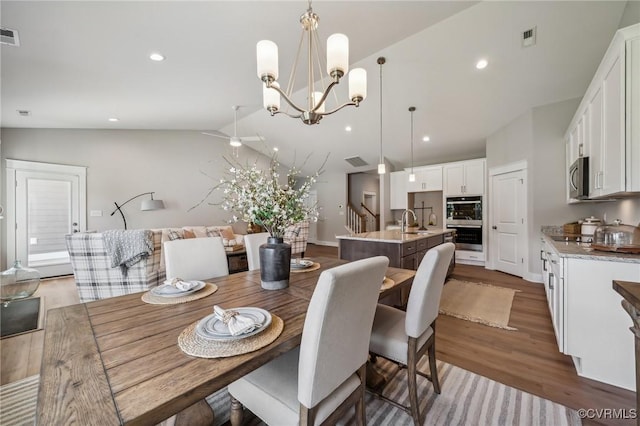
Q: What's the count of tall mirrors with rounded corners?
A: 0